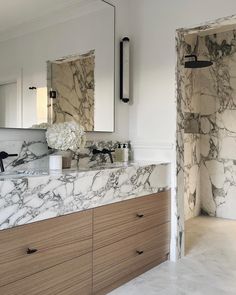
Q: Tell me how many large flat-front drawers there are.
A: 4